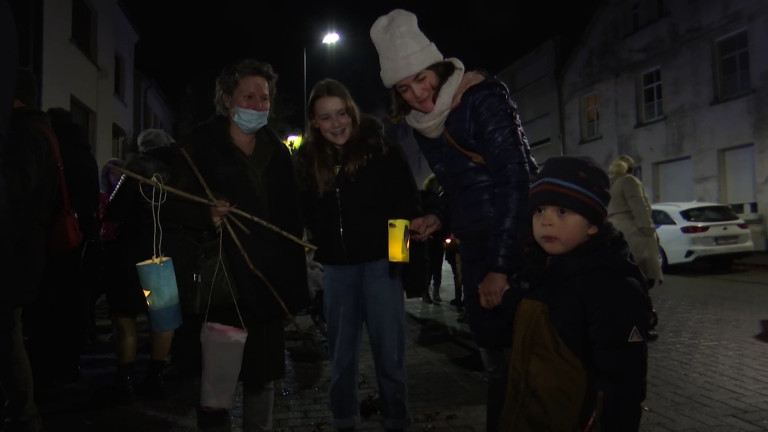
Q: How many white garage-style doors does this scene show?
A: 2